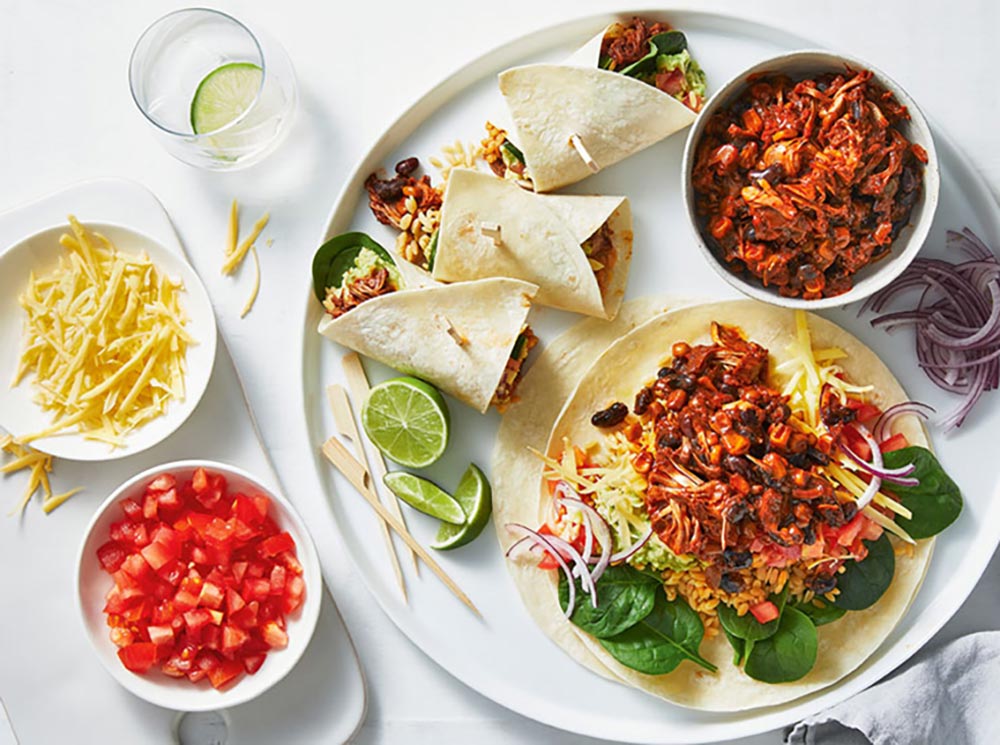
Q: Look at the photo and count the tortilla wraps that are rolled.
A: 3